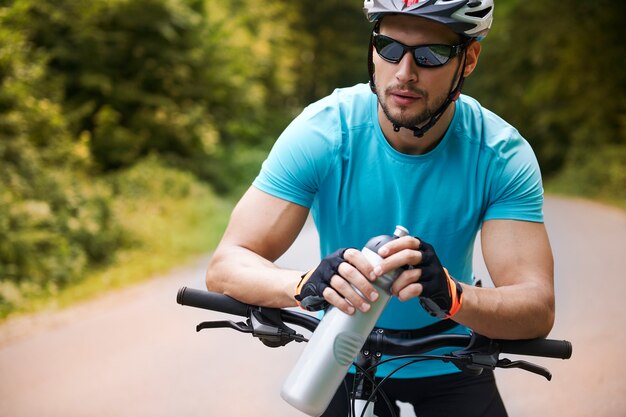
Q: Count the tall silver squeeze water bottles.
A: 1